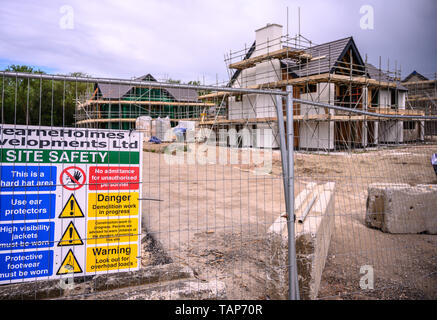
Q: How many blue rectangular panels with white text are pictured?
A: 4